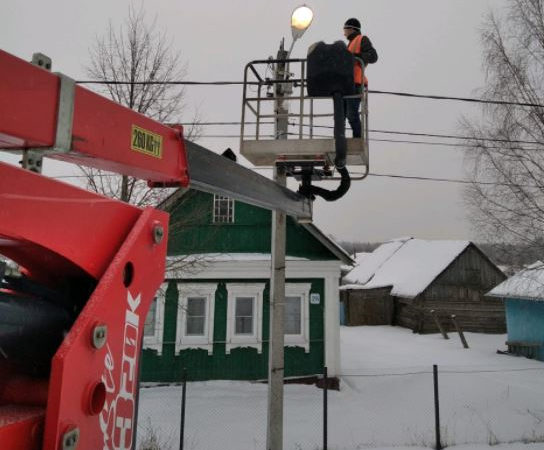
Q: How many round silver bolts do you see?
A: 3